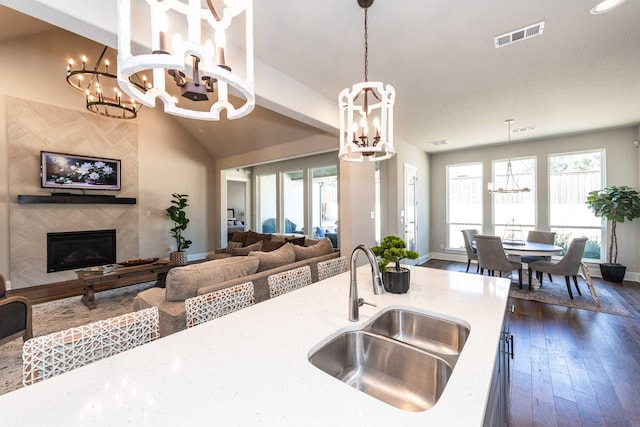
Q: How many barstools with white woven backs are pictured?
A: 4